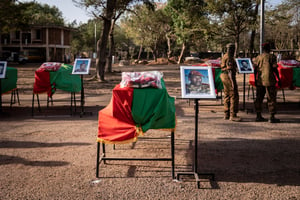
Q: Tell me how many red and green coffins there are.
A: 5